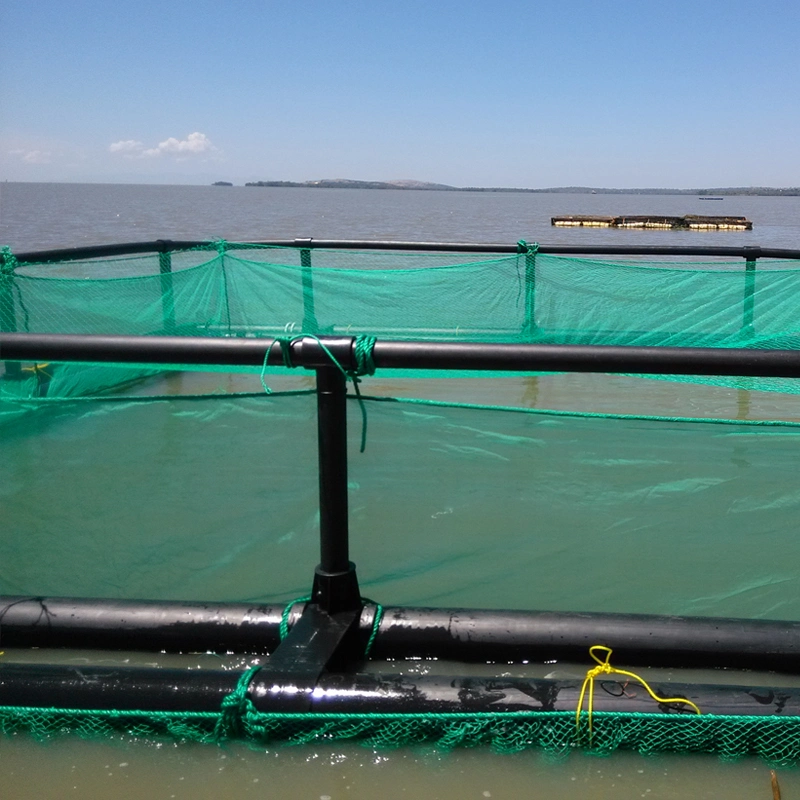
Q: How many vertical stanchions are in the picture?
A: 6